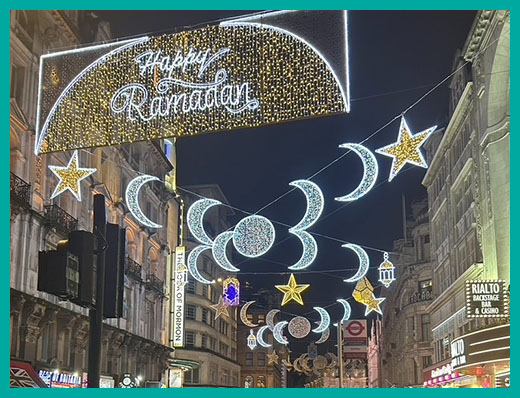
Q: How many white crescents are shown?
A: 12